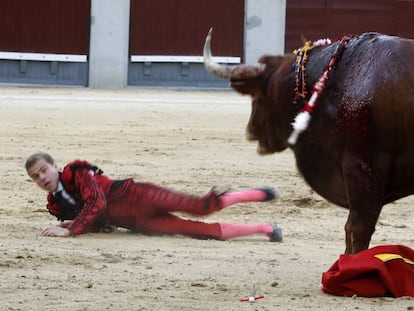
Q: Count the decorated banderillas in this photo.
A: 2